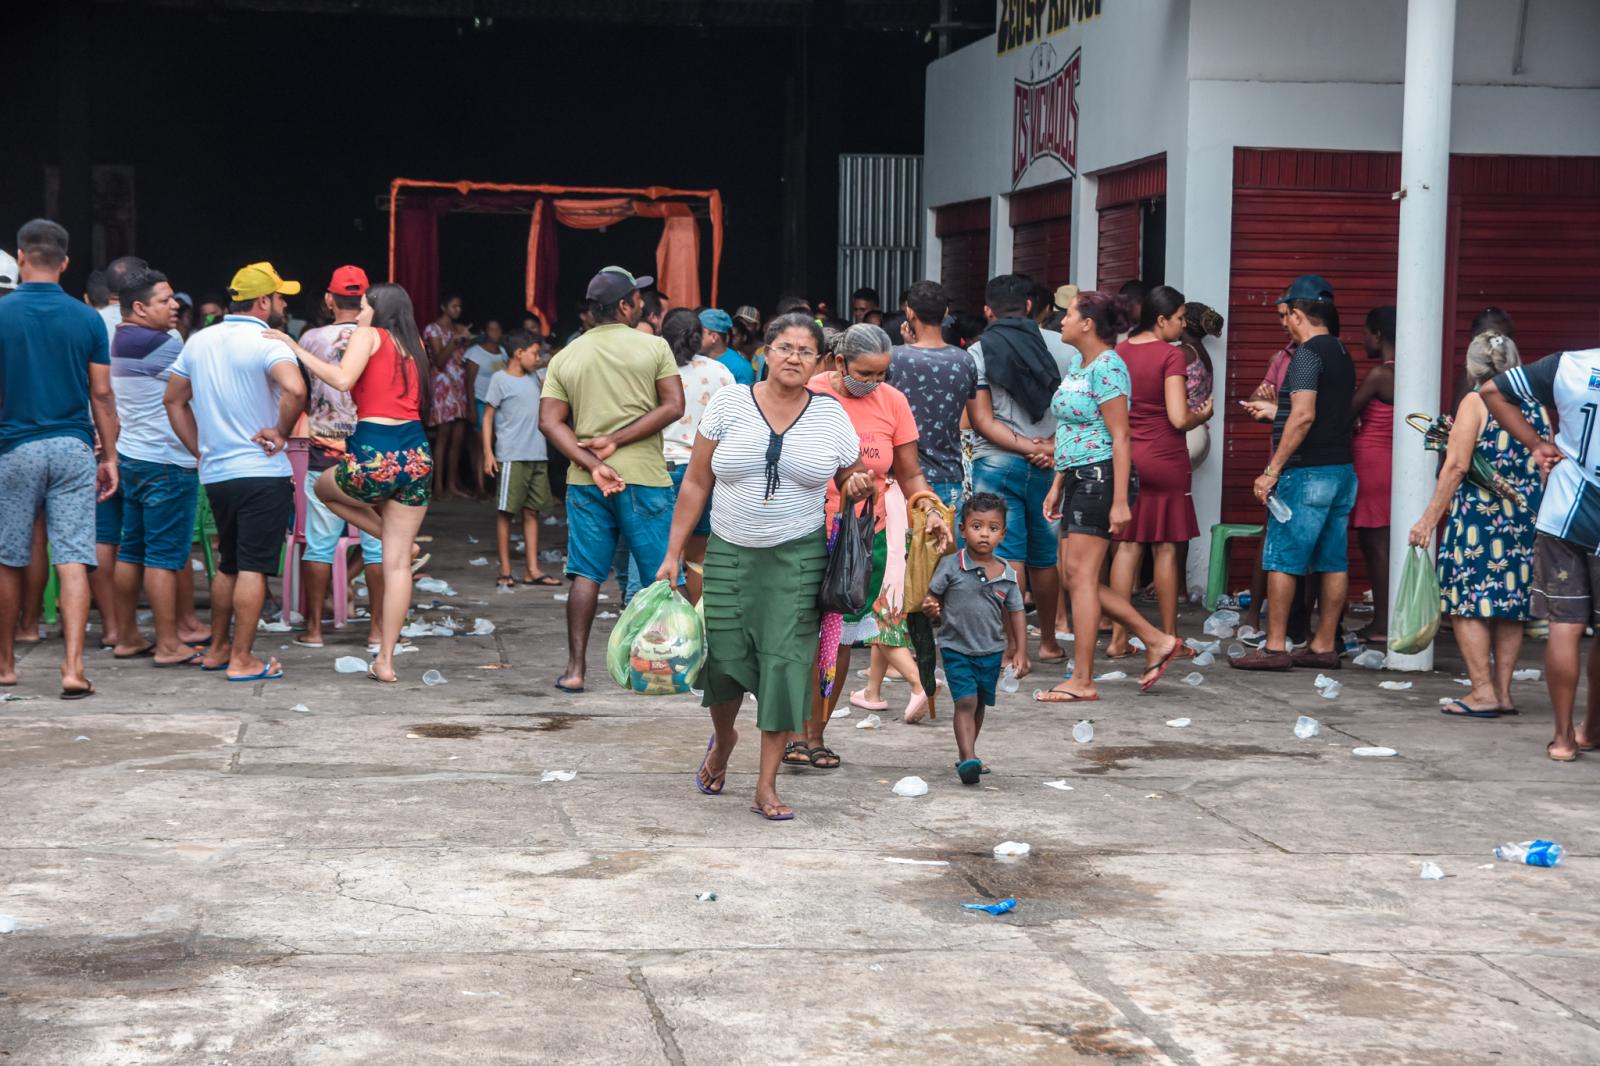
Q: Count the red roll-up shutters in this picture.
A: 5